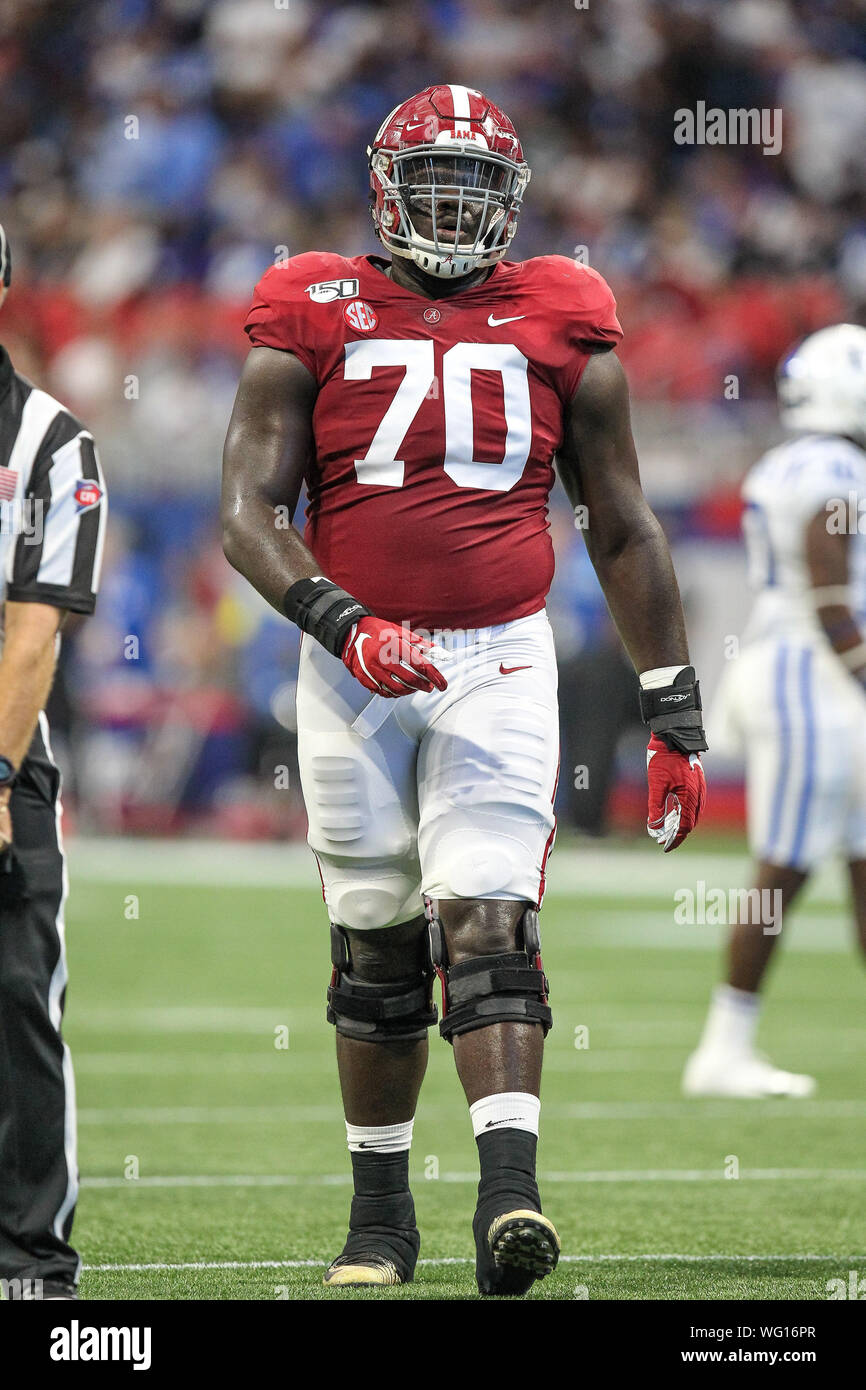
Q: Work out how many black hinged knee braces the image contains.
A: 2